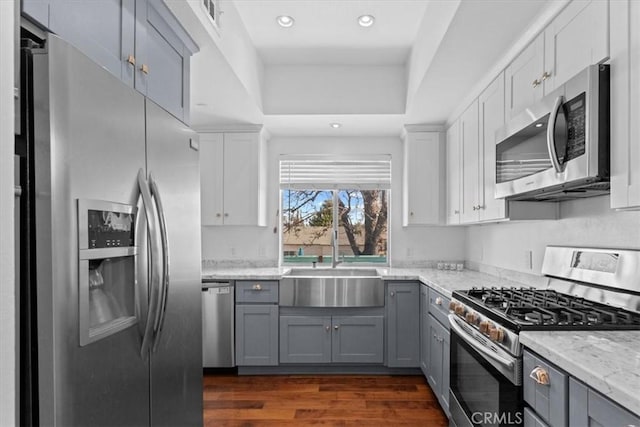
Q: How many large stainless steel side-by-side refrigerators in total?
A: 1